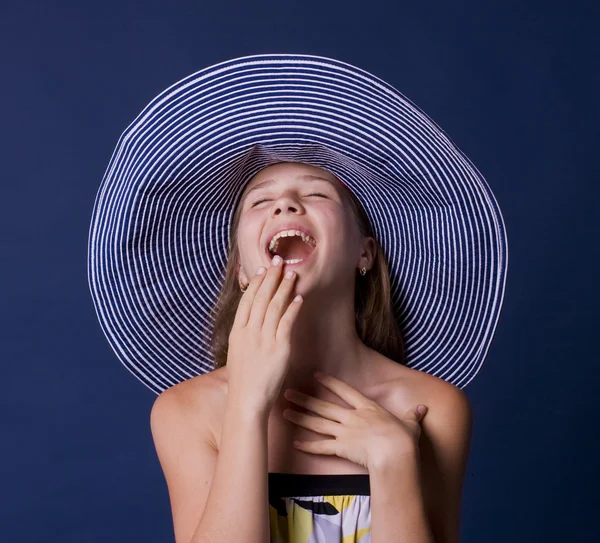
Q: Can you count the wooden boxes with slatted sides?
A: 0